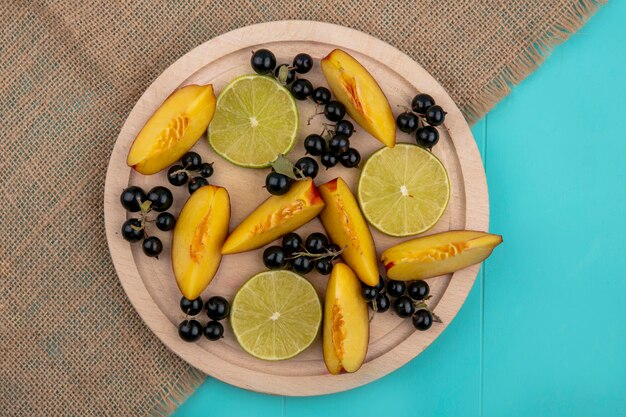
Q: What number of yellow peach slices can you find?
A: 7